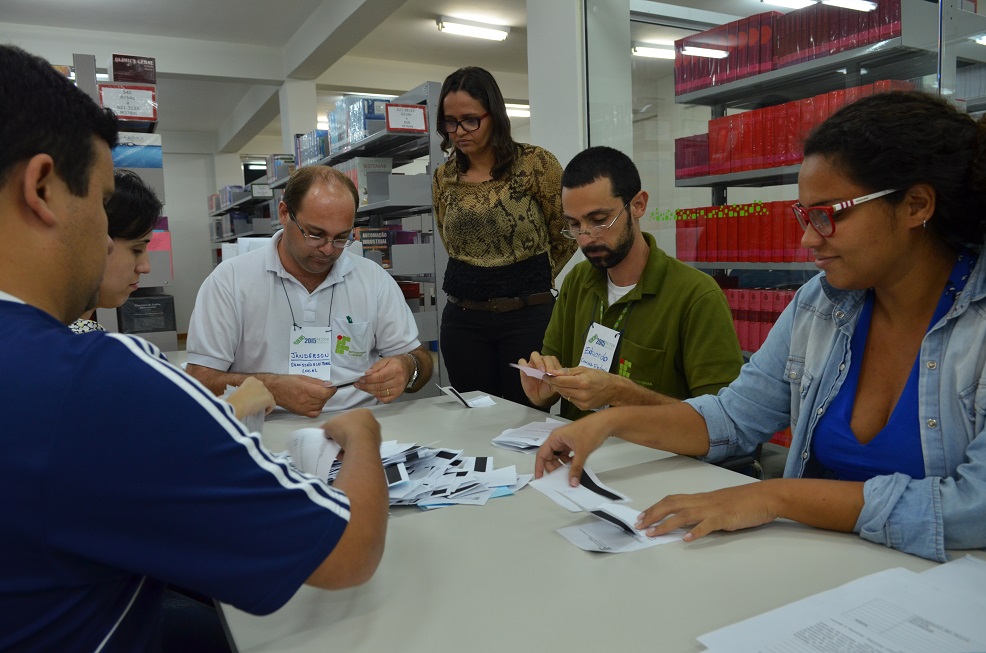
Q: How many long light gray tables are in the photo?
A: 1